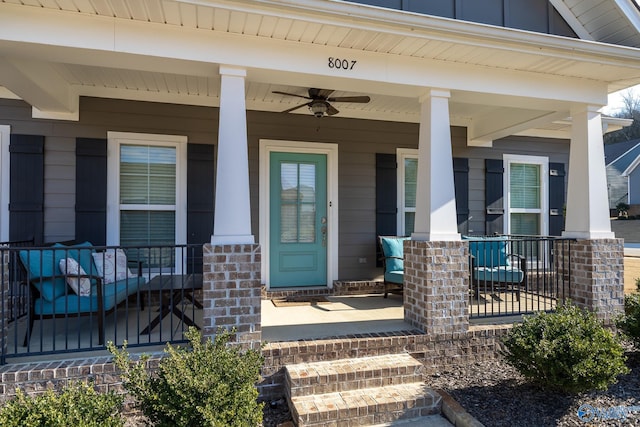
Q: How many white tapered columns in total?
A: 3